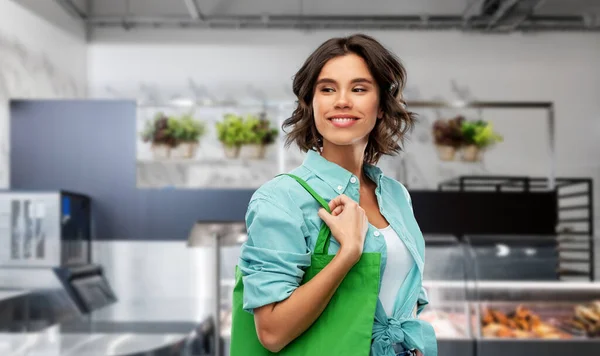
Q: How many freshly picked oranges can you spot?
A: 0